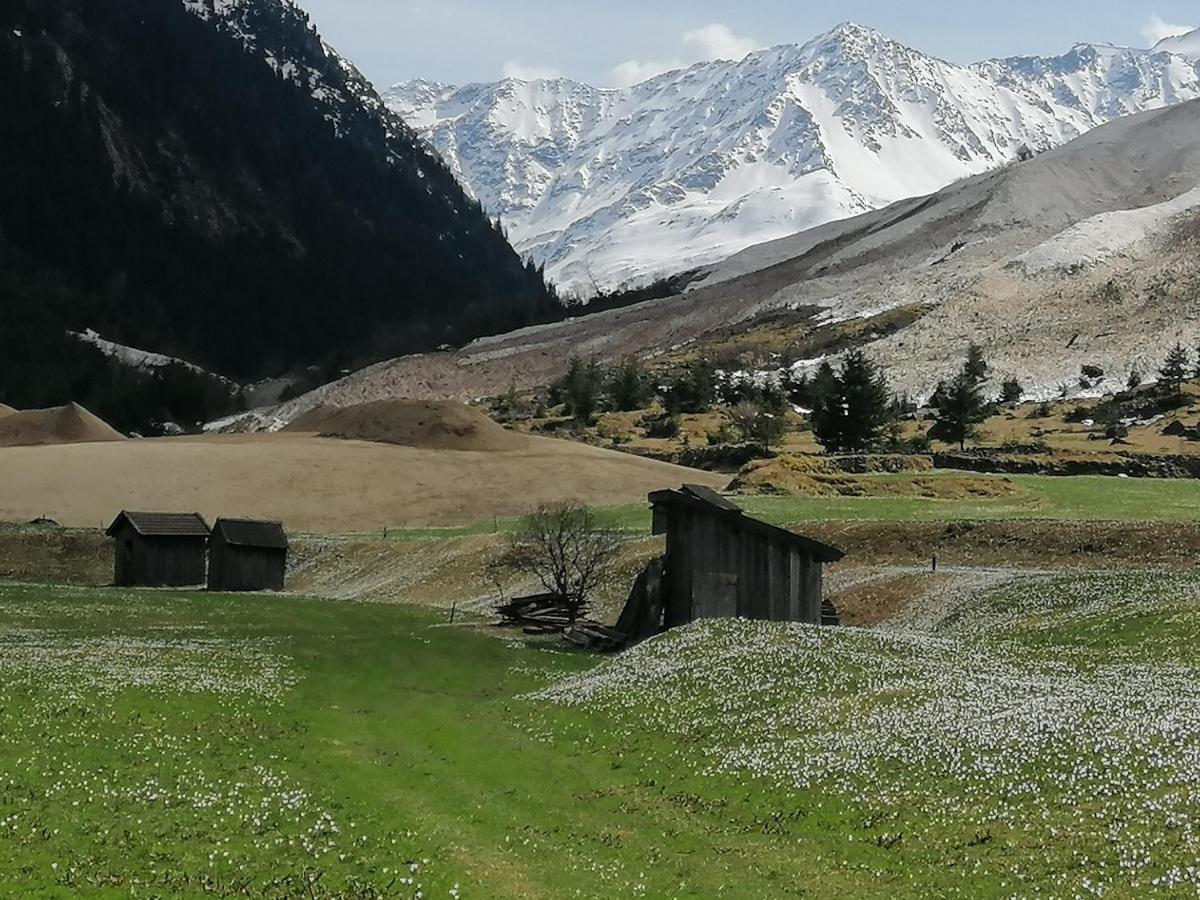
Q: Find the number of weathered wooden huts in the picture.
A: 3